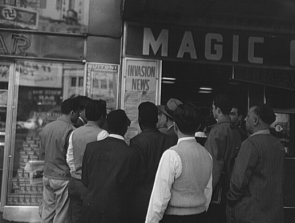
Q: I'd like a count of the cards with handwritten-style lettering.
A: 1